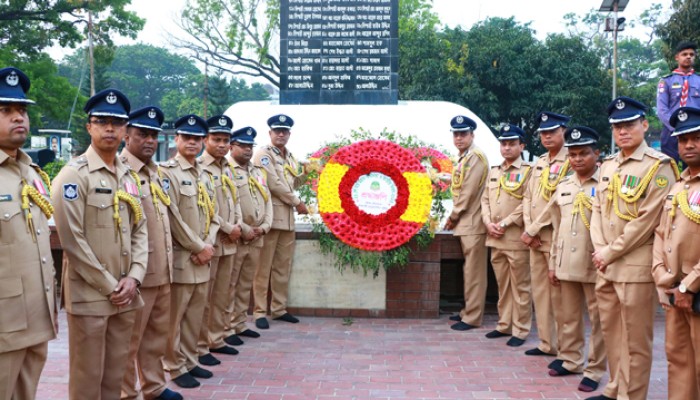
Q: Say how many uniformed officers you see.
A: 13